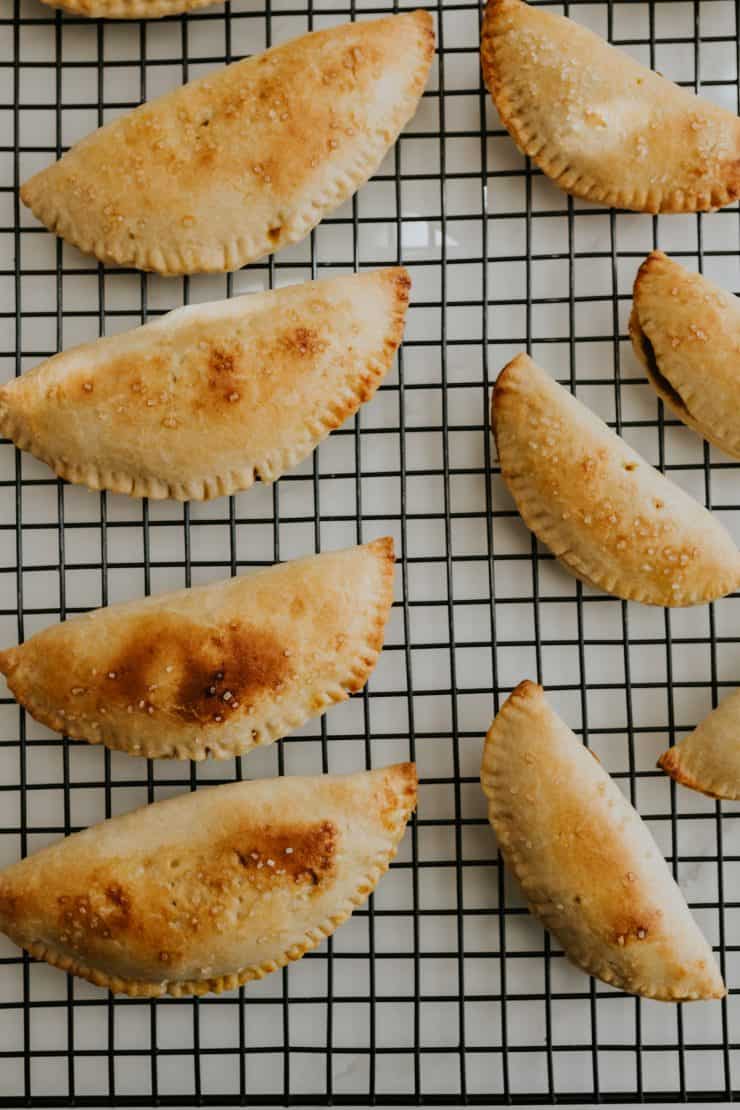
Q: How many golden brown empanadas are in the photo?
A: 10